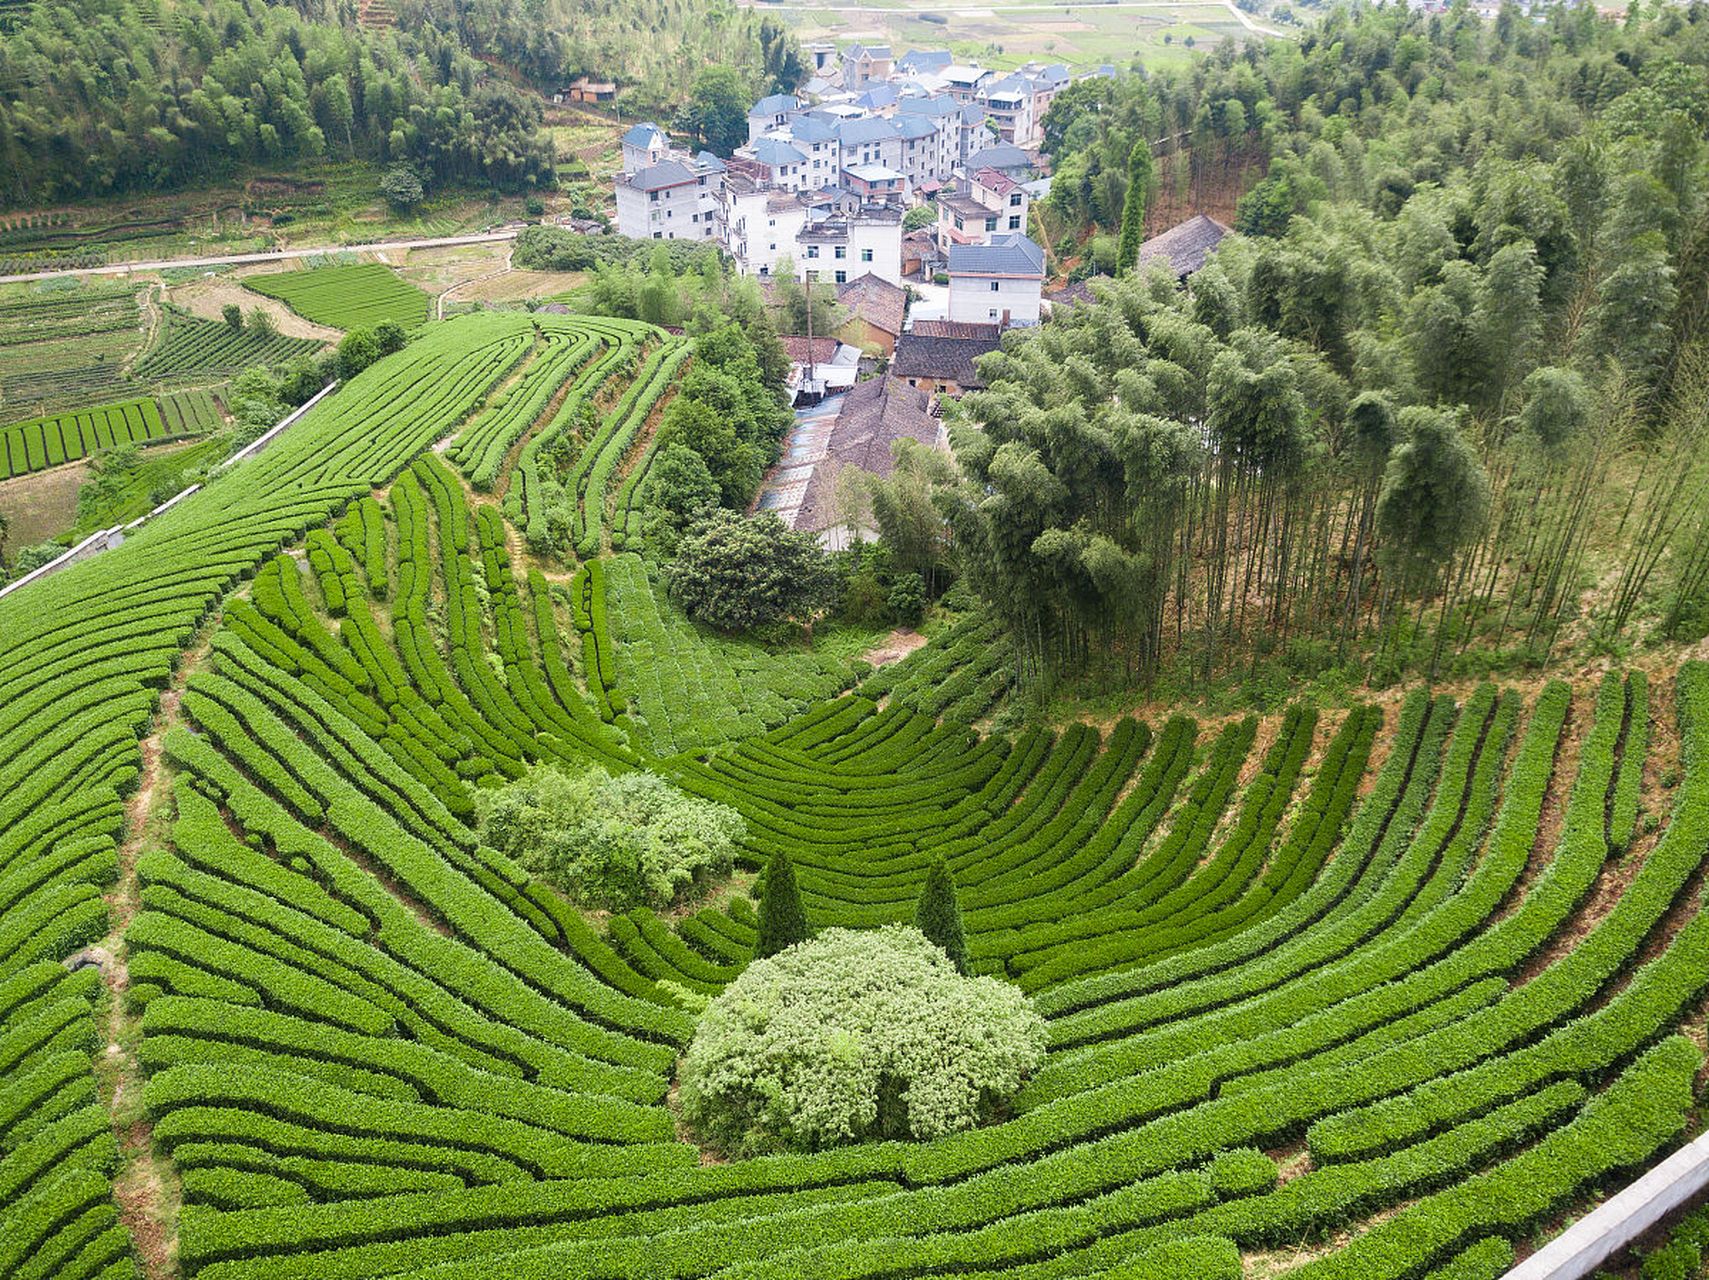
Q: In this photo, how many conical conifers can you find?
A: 2